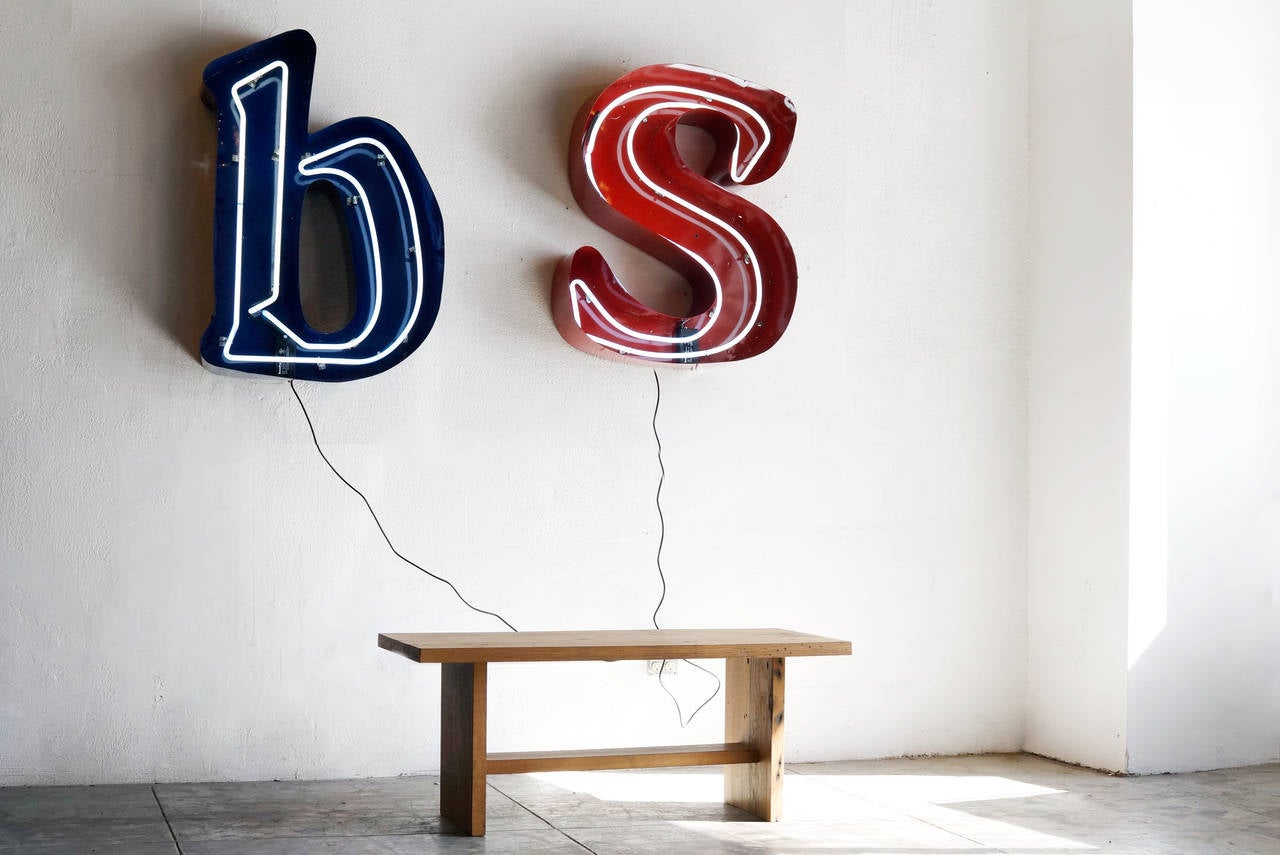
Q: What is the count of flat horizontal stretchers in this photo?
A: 1